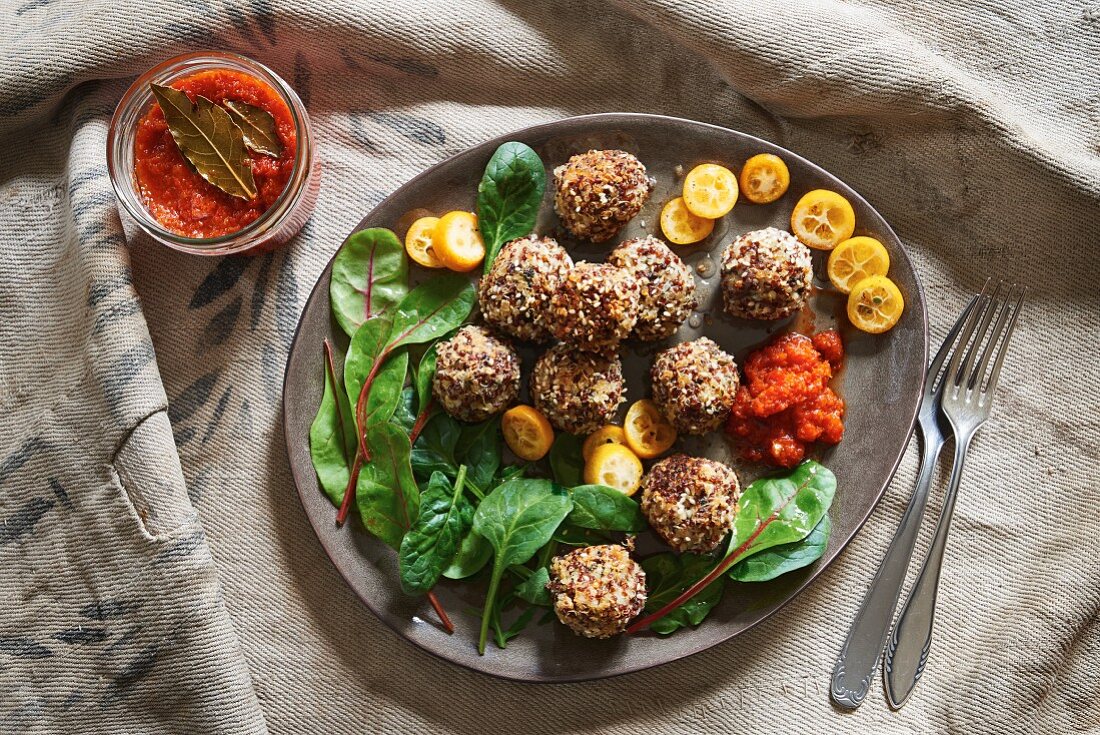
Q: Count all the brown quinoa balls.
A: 10